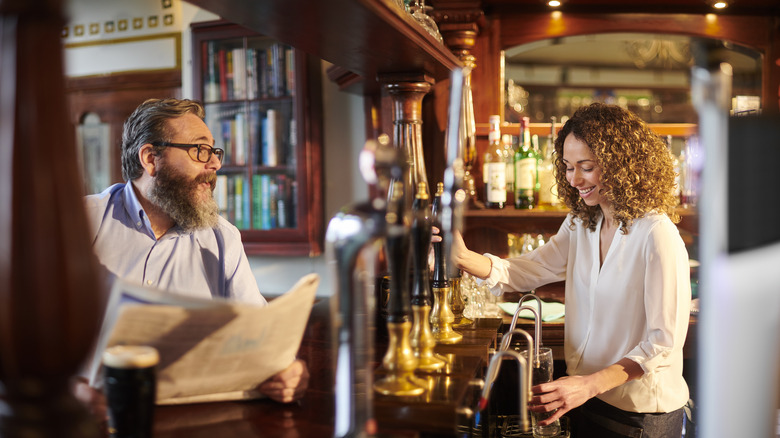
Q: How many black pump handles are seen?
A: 3